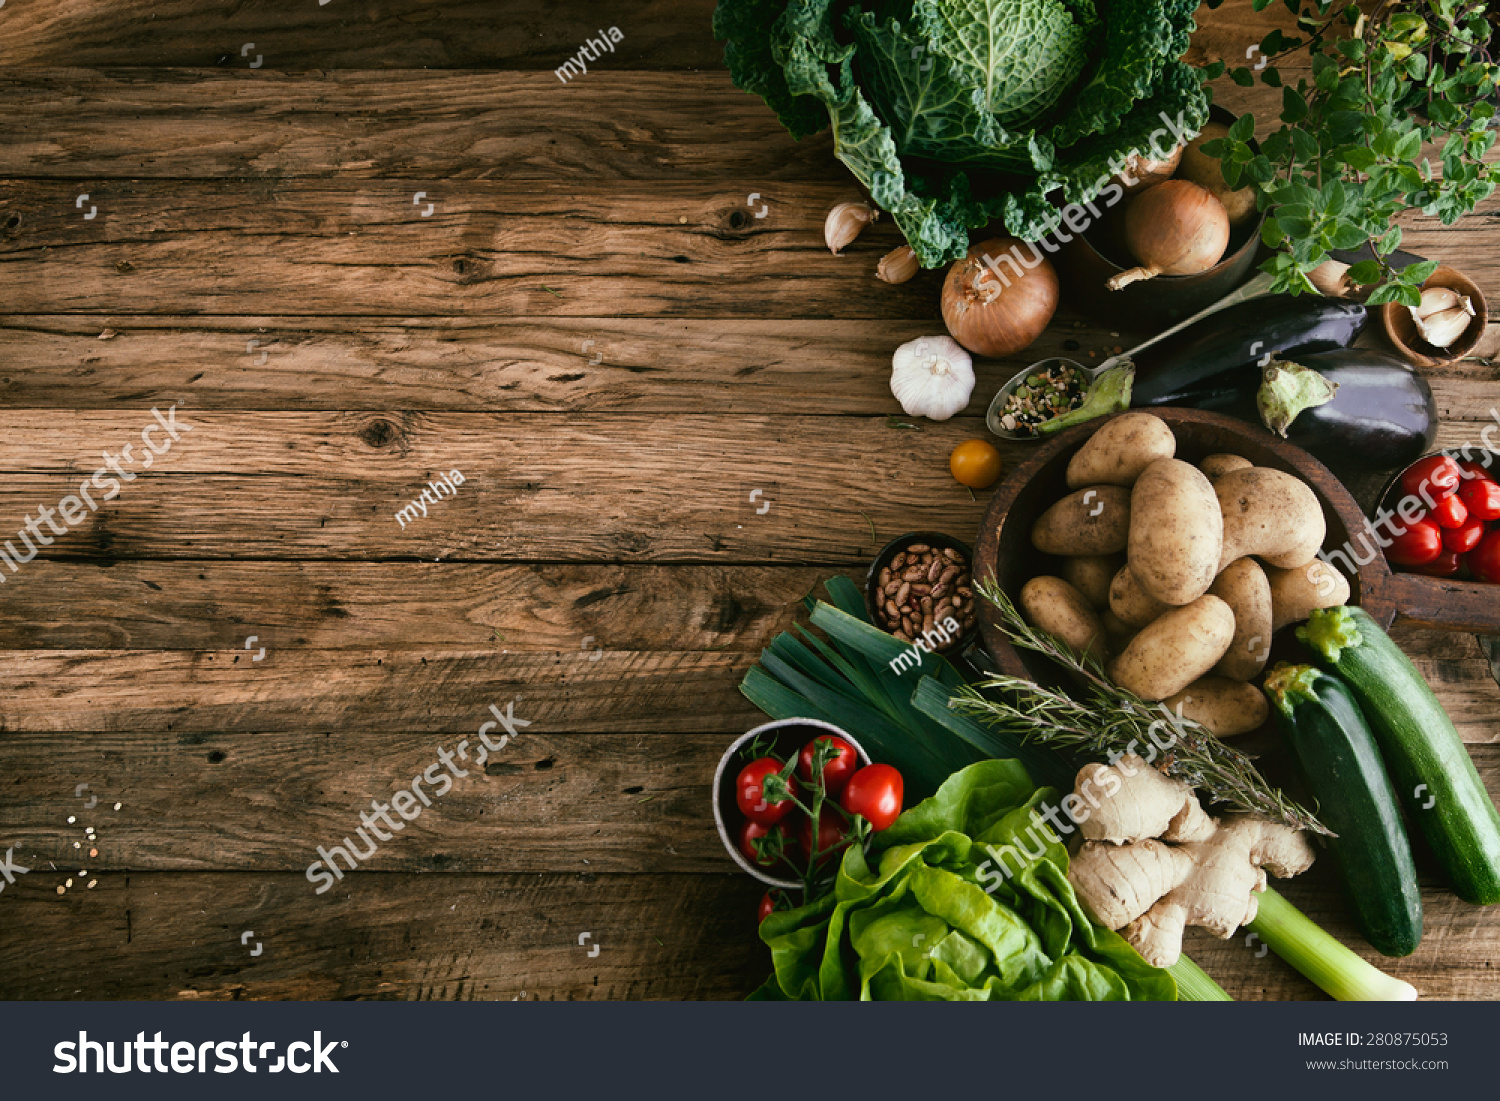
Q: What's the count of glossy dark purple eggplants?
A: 2